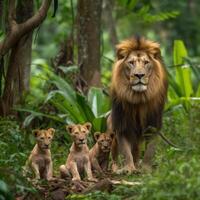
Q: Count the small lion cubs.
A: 3